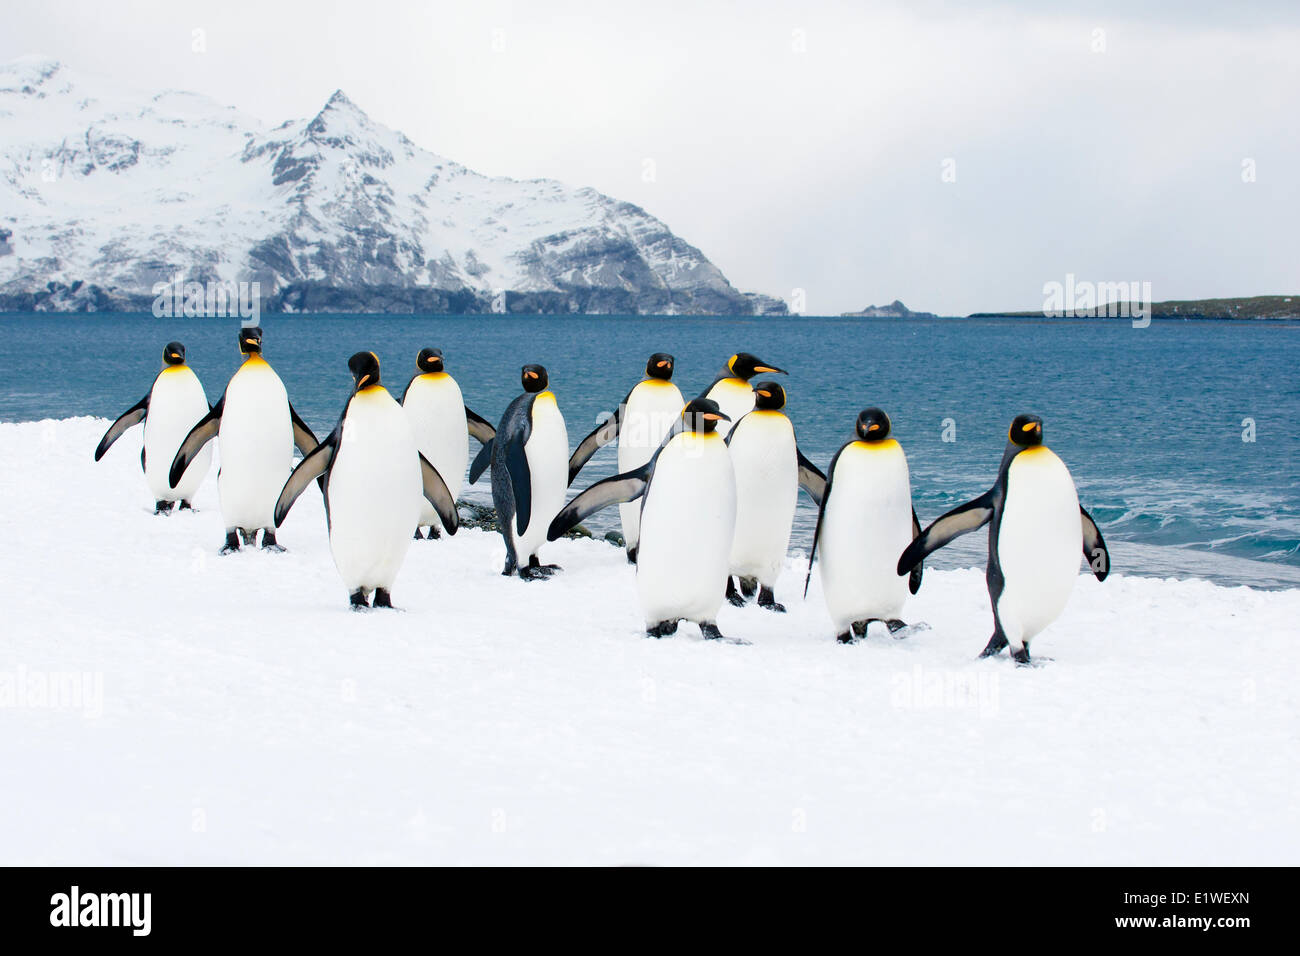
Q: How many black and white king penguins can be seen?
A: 11